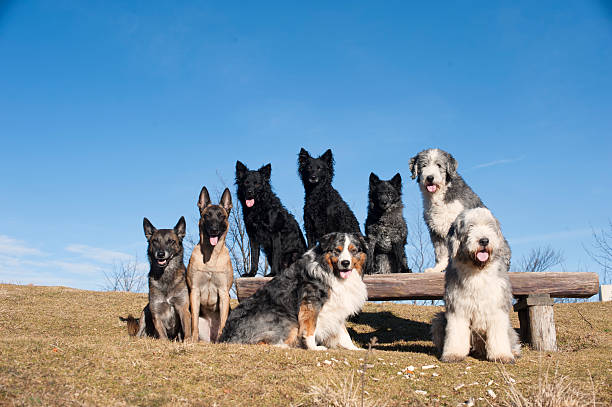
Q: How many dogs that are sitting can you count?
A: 8